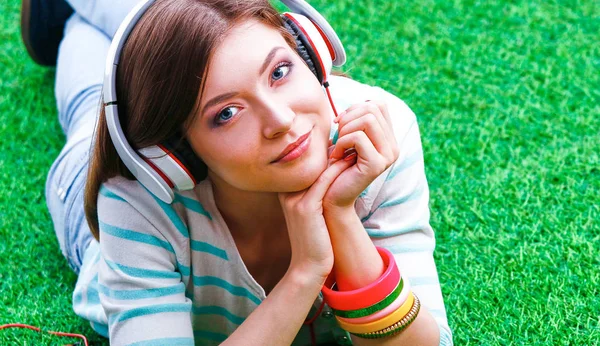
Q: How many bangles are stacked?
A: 5